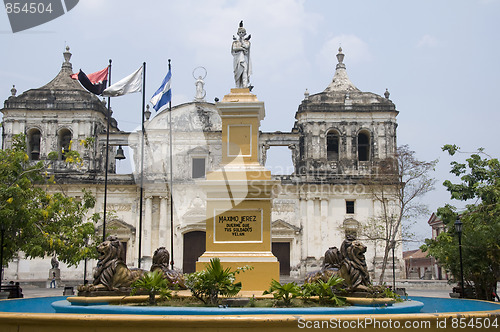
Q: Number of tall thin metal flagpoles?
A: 3